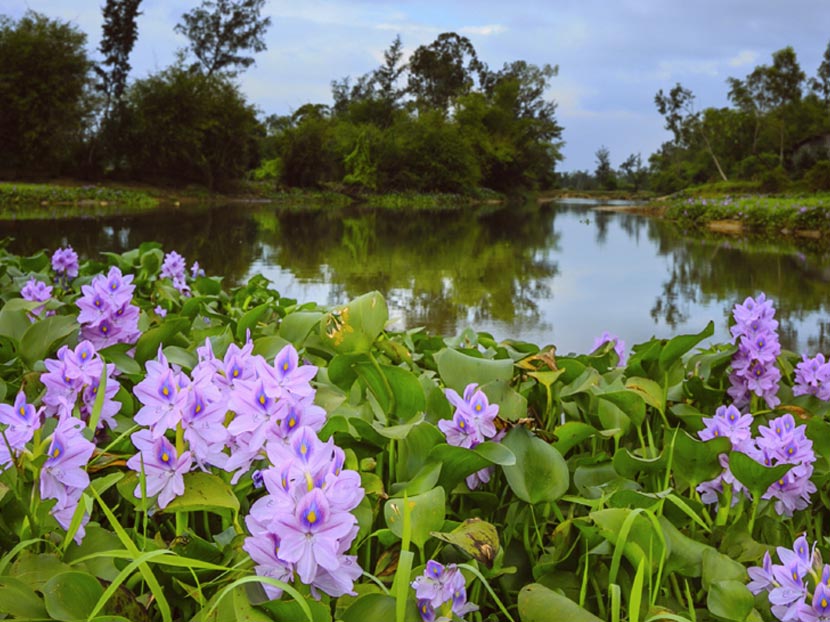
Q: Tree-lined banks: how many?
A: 2